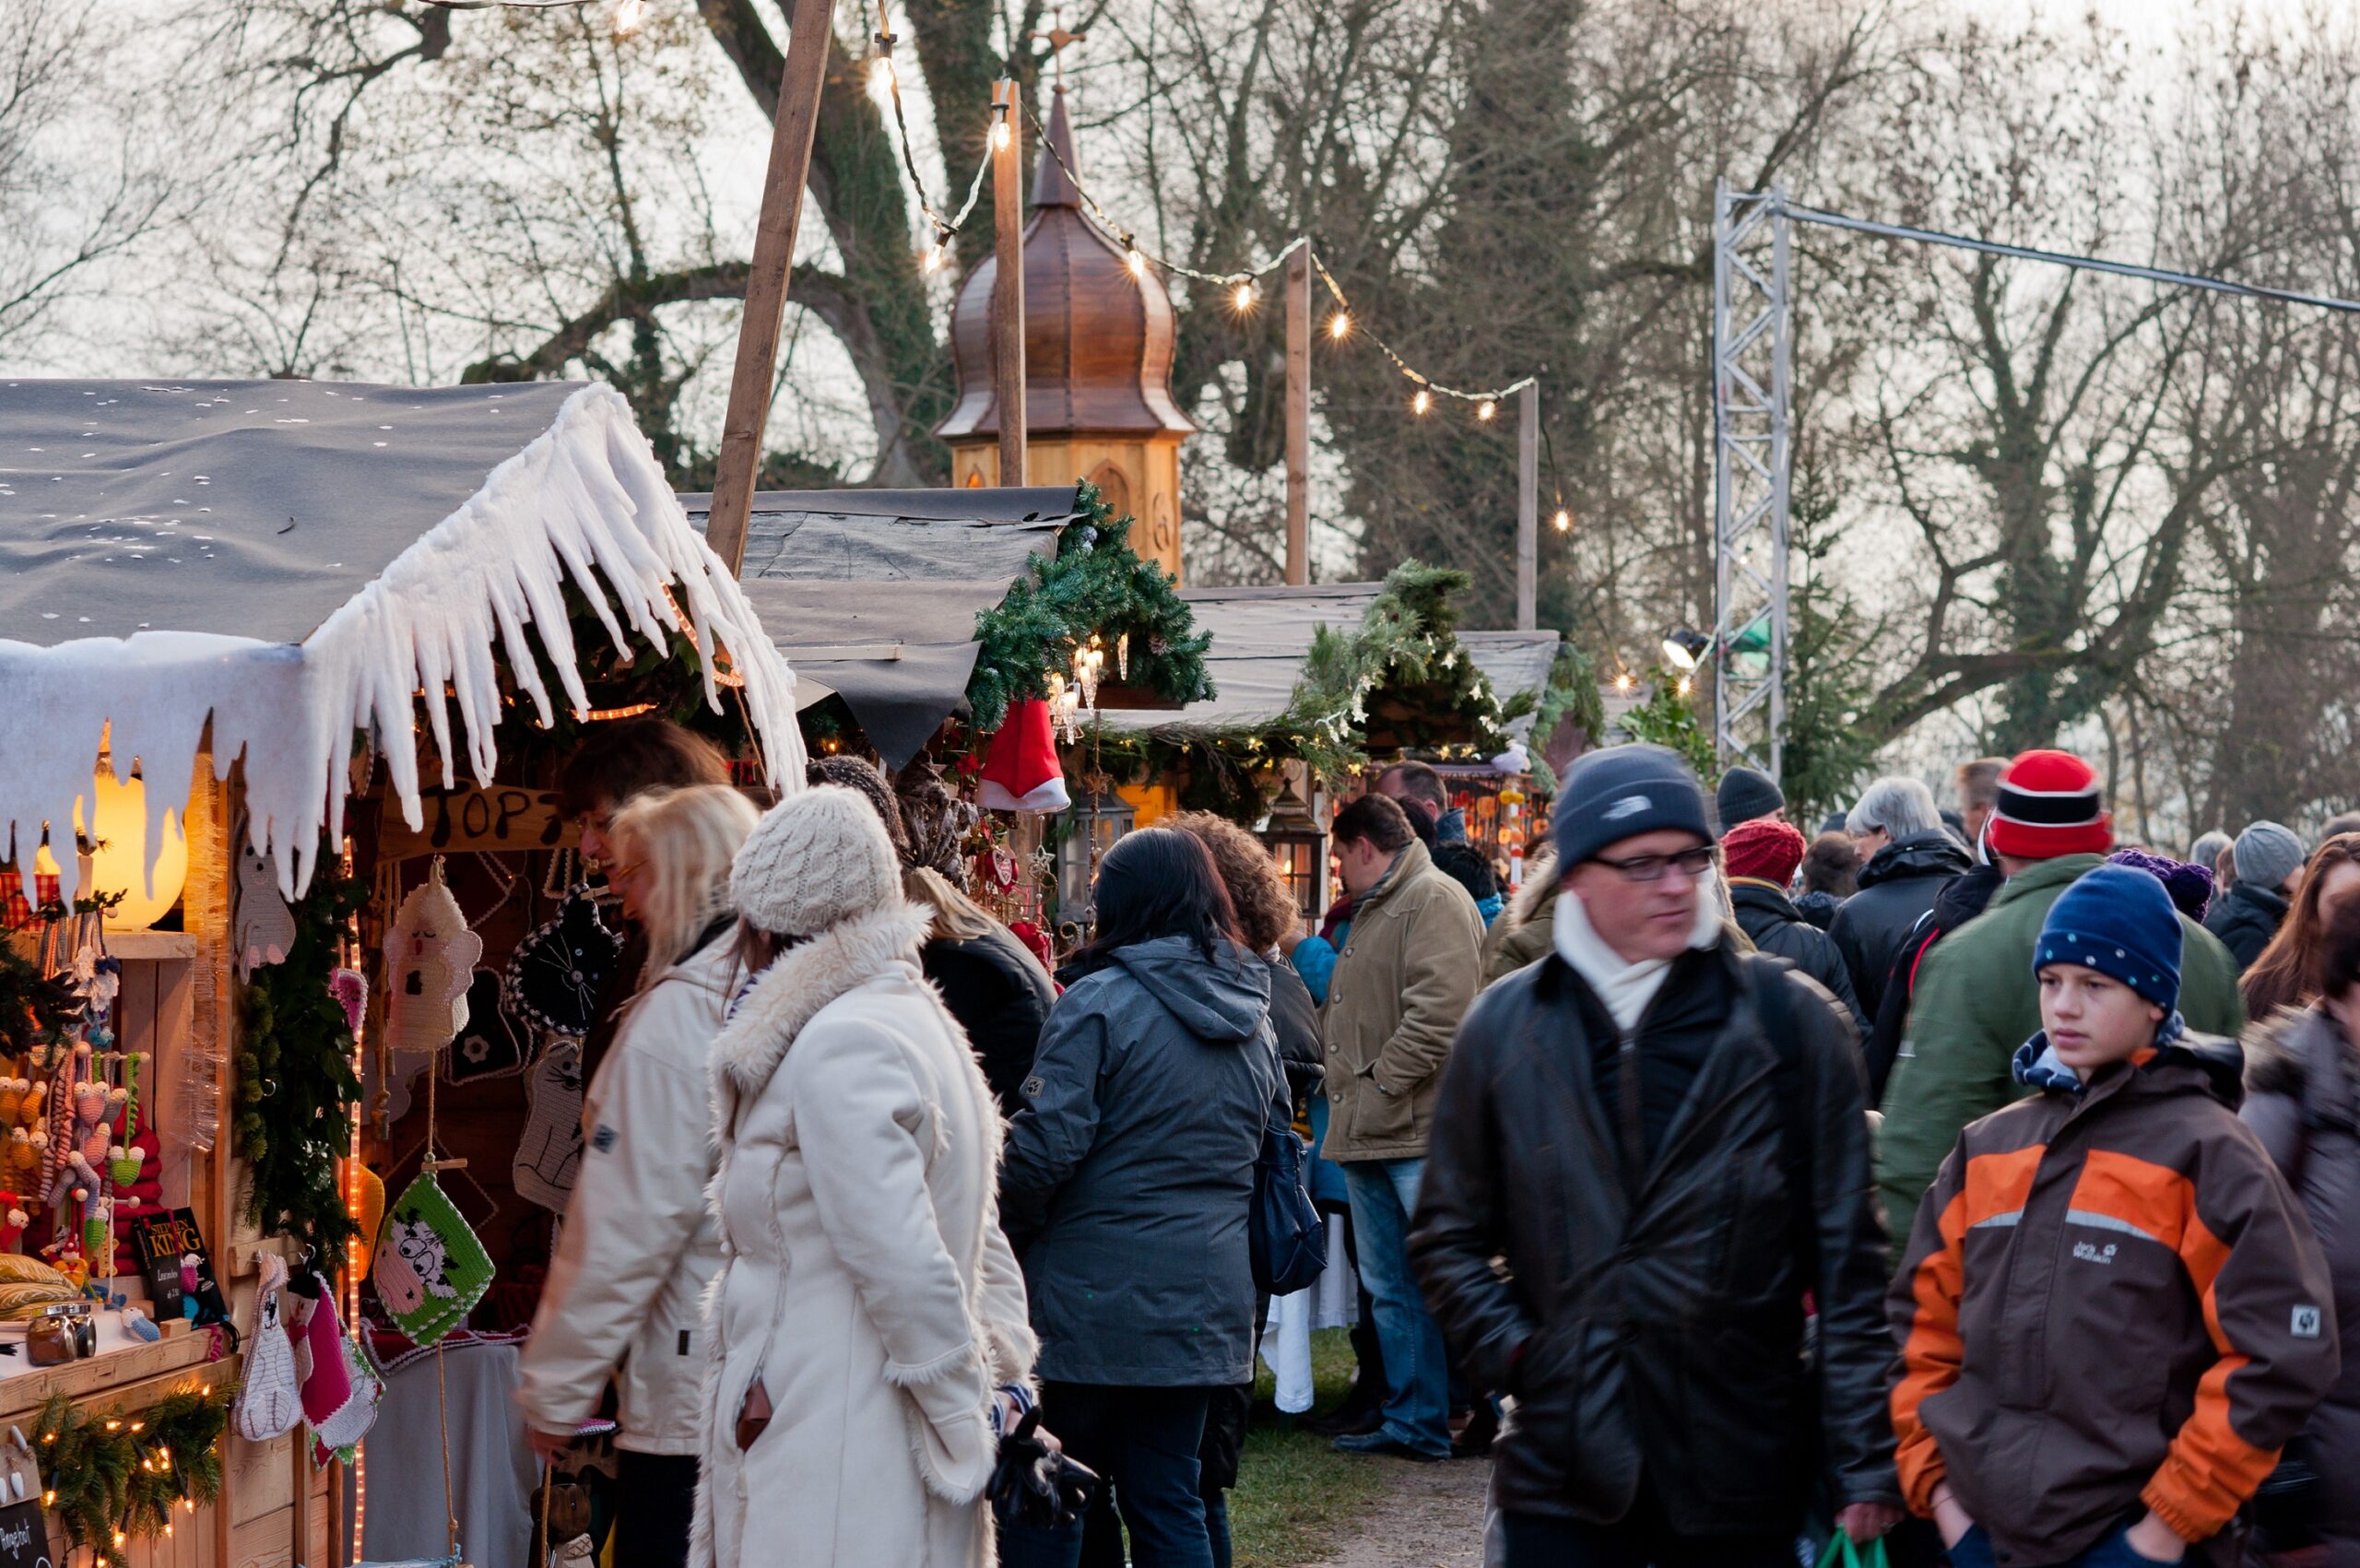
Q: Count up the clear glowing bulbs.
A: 12